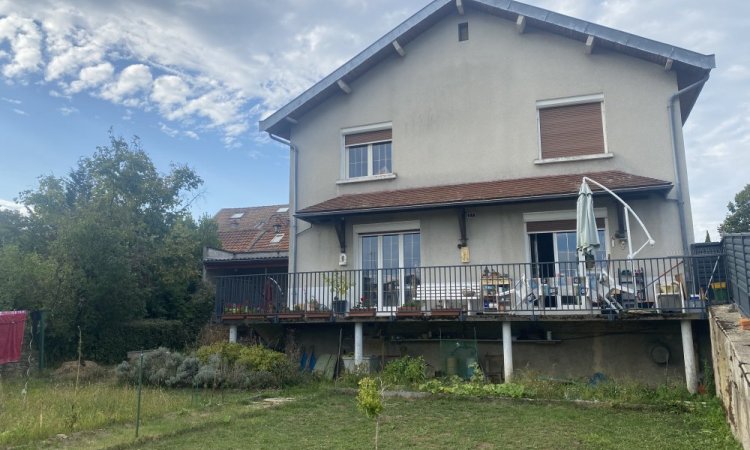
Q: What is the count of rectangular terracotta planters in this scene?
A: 7